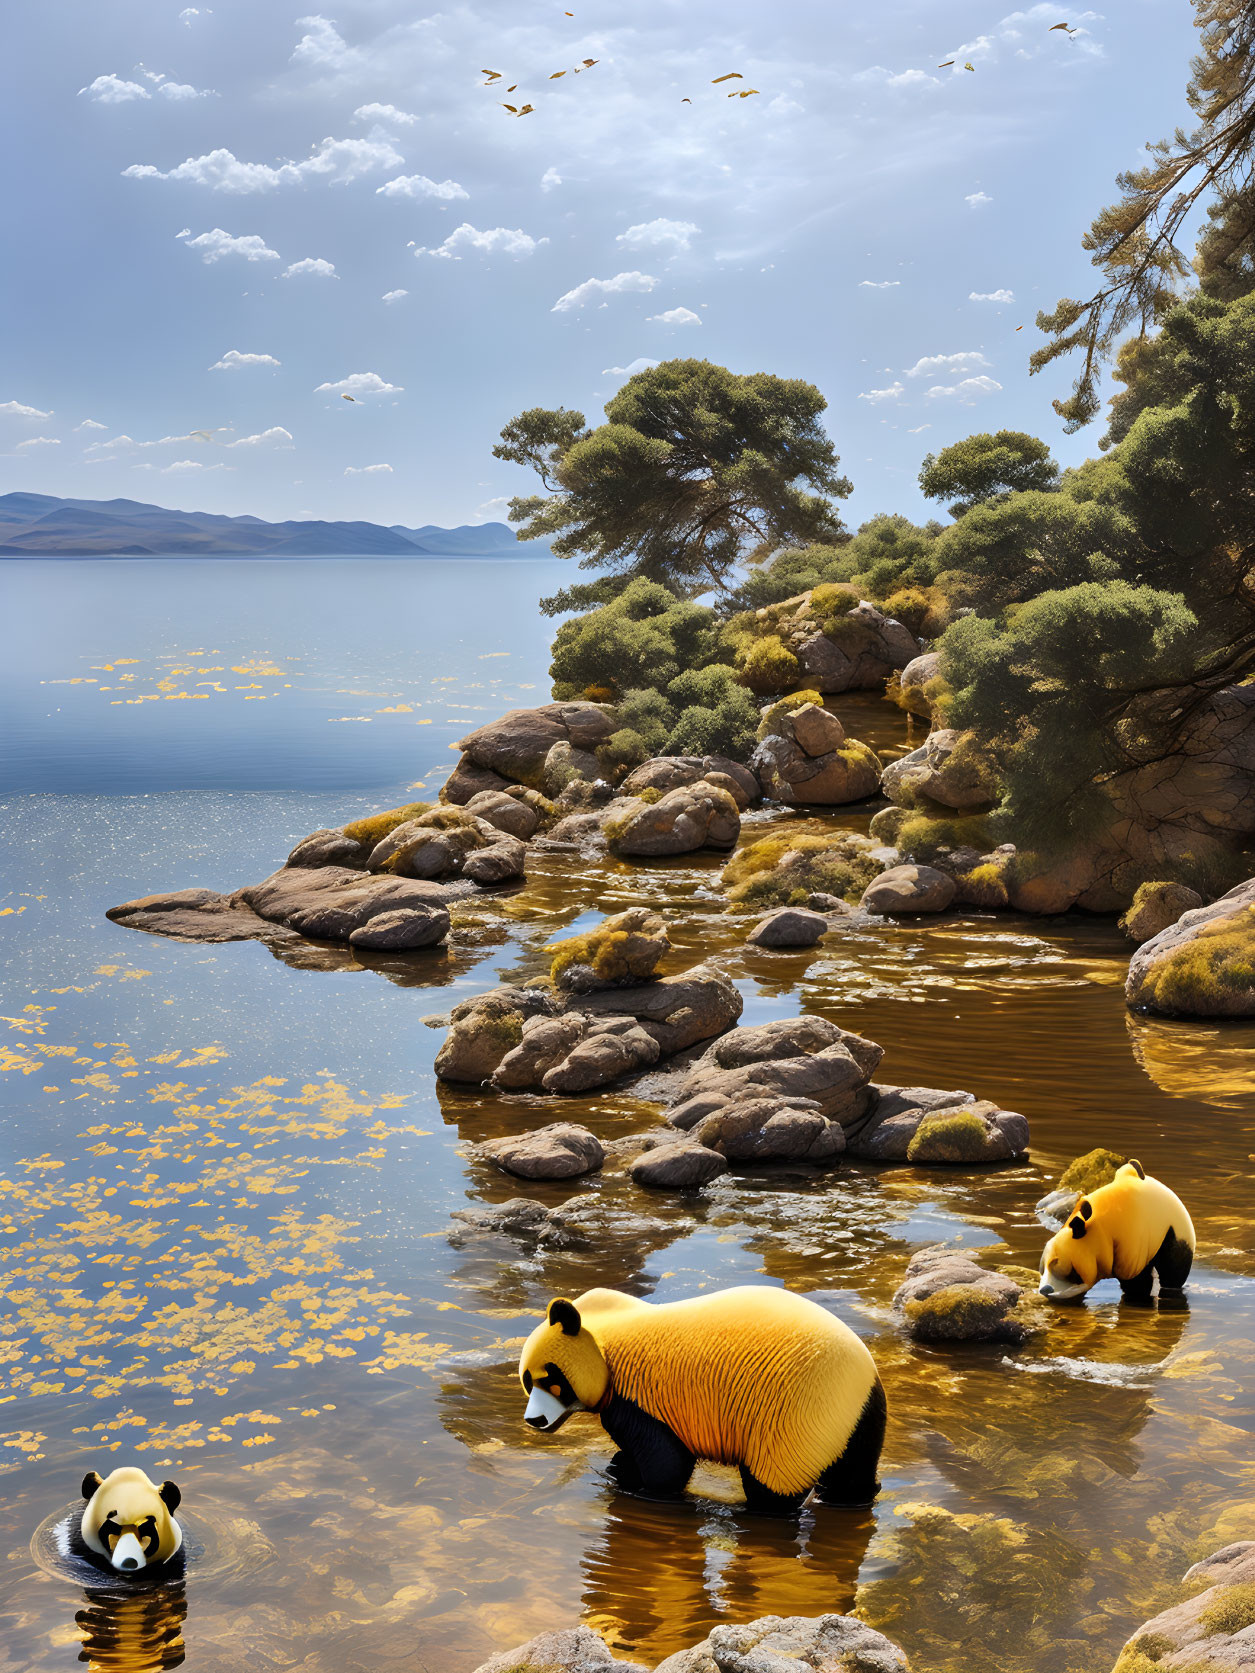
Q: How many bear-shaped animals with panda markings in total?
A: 3